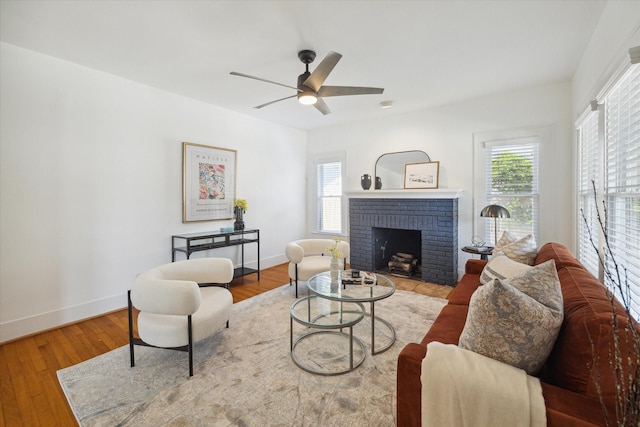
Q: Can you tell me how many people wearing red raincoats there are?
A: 0